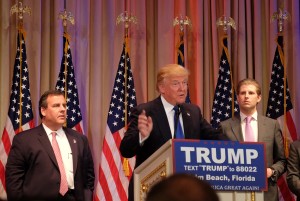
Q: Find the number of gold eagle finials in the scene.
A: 6